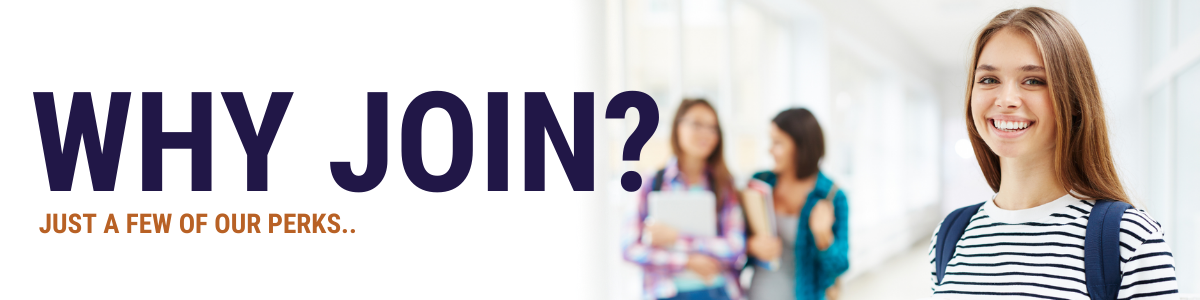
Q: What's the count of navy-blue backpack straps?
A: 2